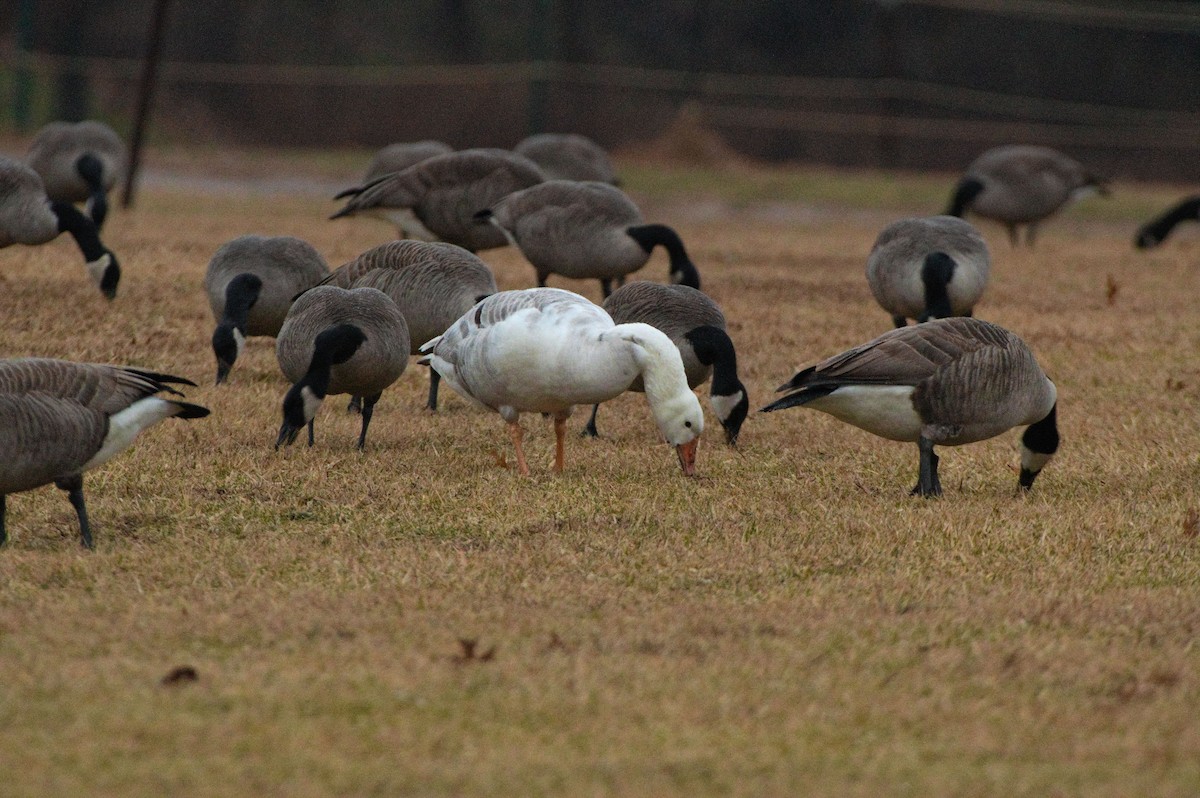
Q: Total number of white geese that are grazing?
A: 1